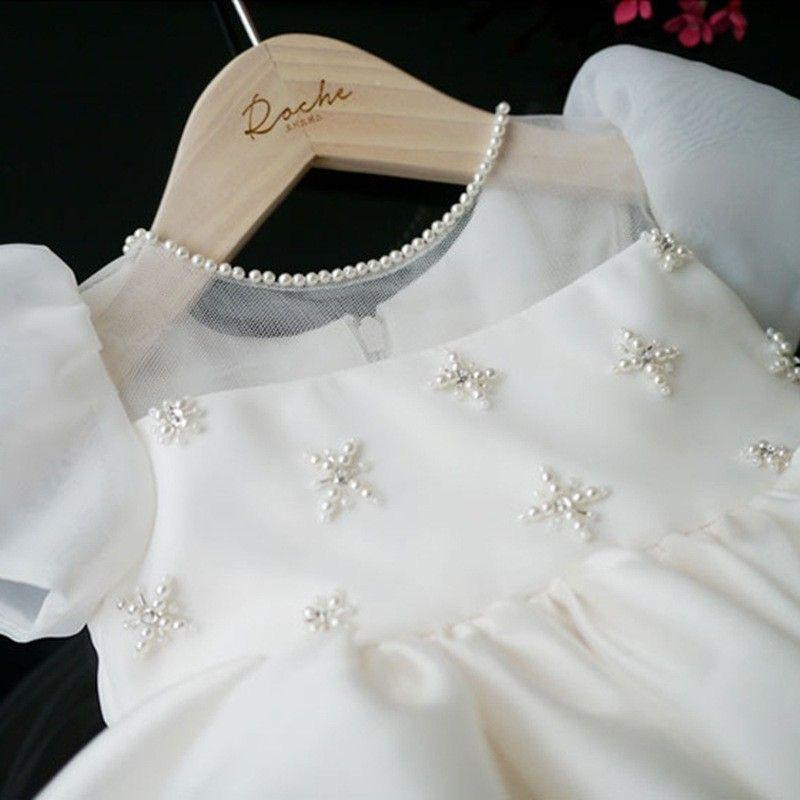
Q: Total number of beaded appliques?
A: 10